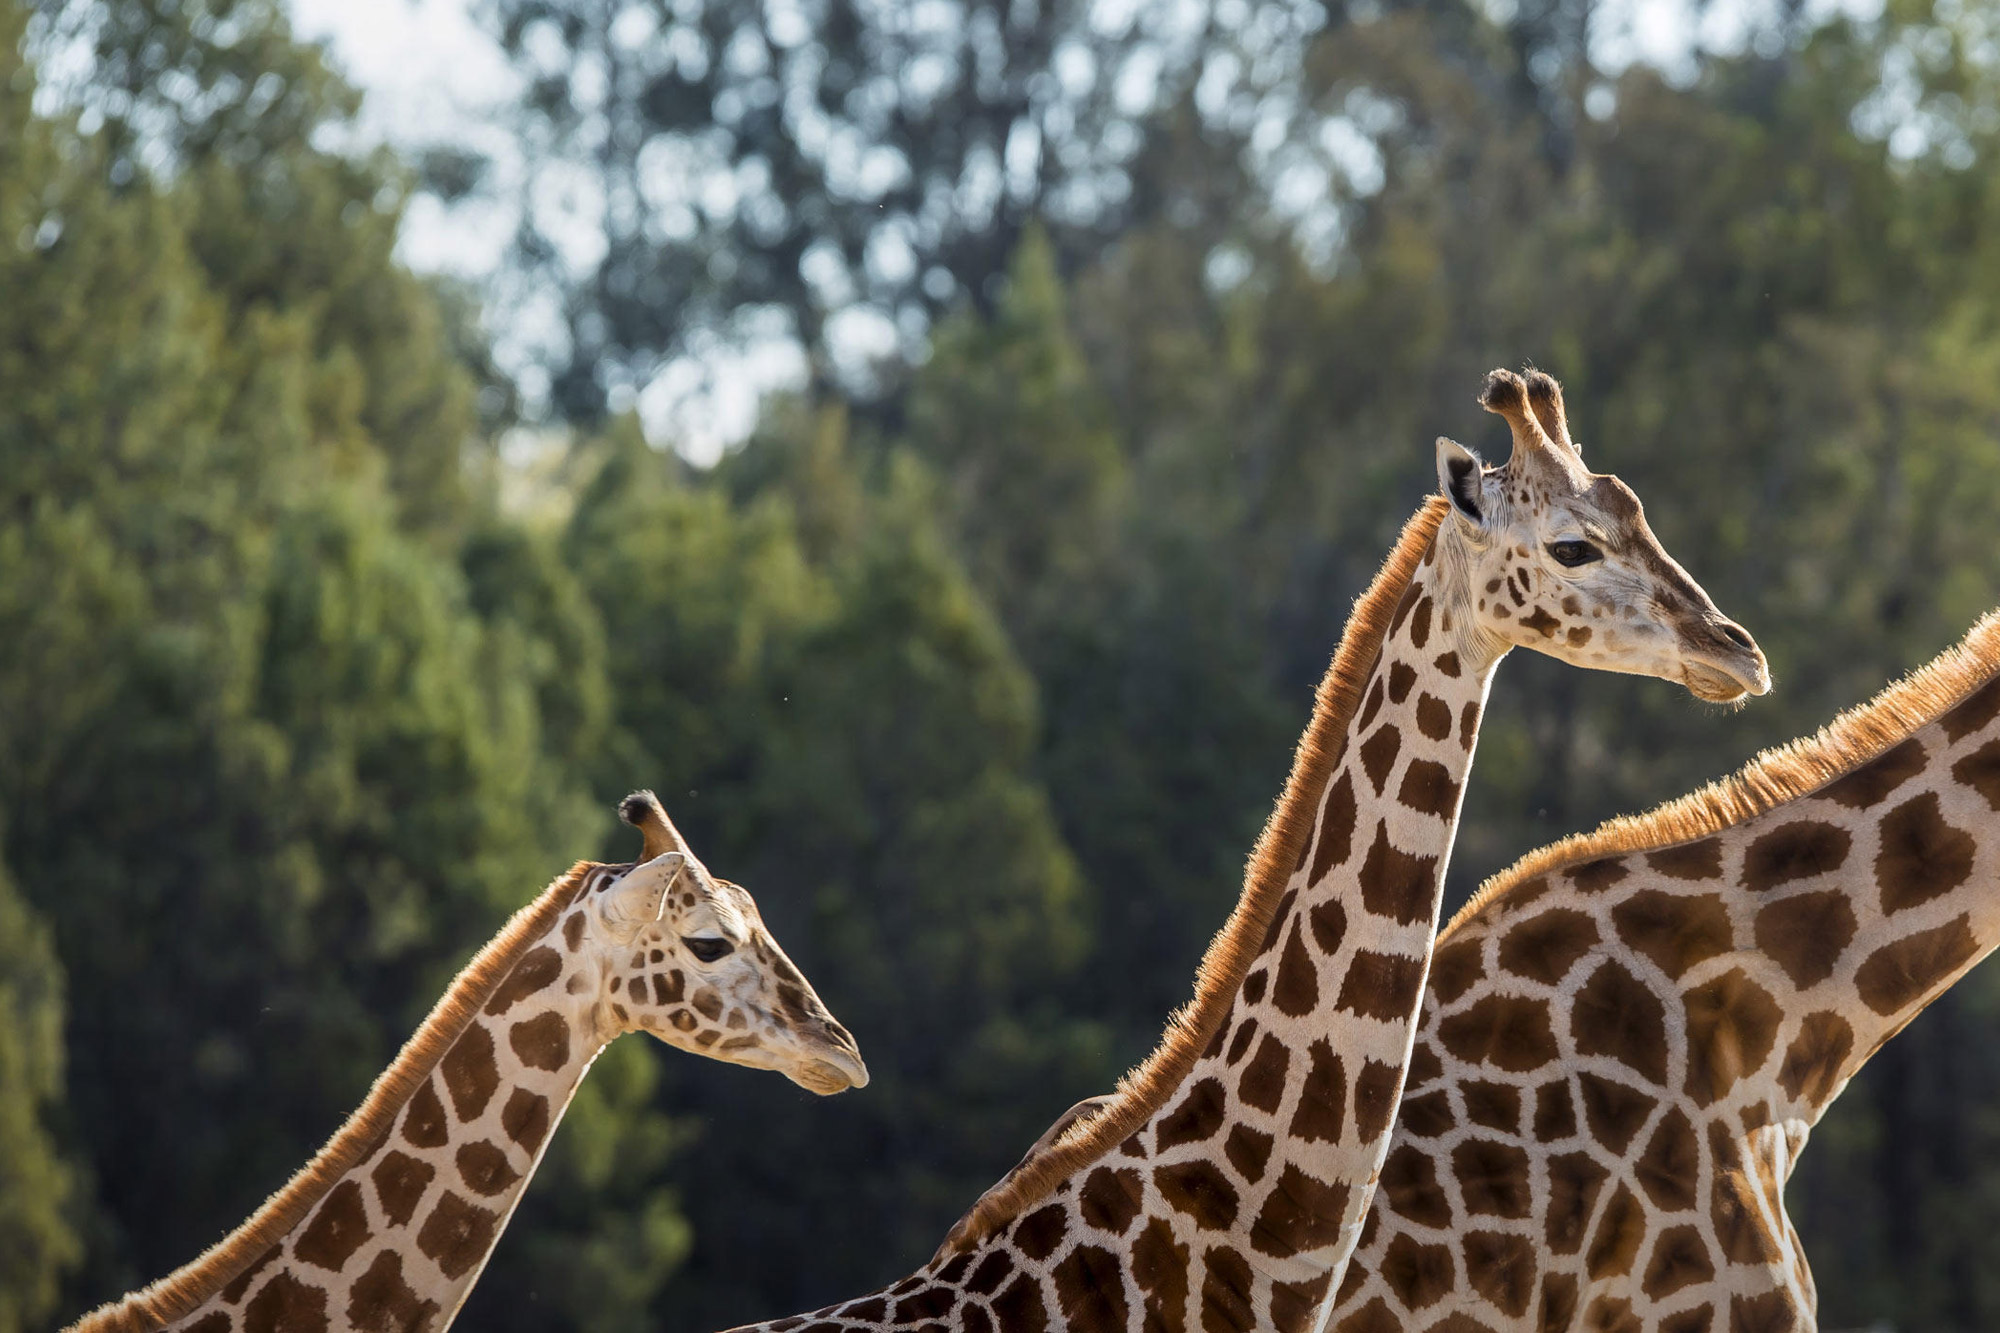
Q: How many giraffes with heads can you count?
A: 2